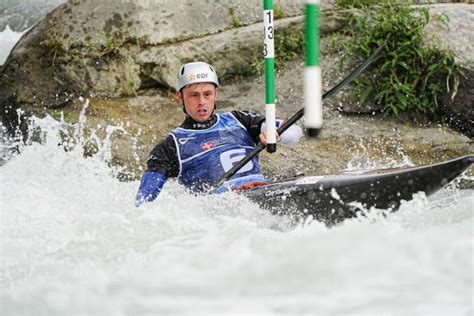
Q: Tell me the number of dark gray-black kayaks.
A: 1